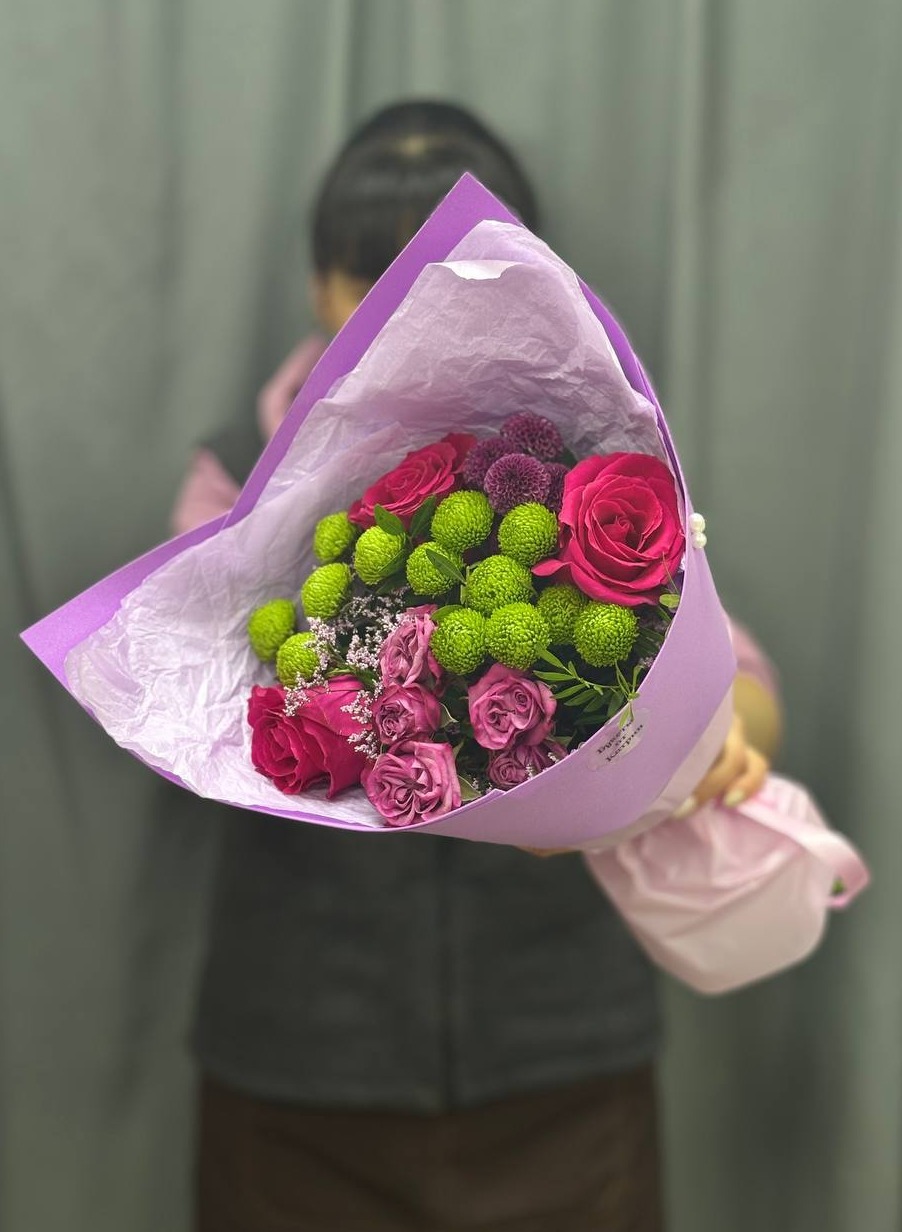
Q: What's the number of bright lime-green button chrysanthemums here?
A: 13